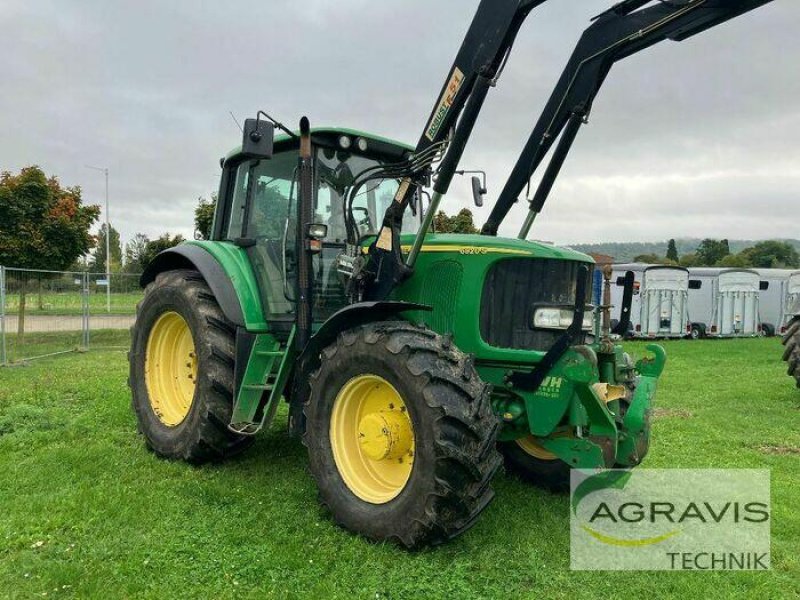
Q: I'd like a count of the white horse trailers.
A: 3